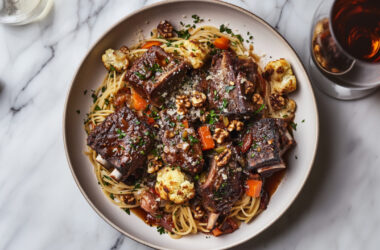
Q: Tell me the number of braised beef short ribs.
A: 6